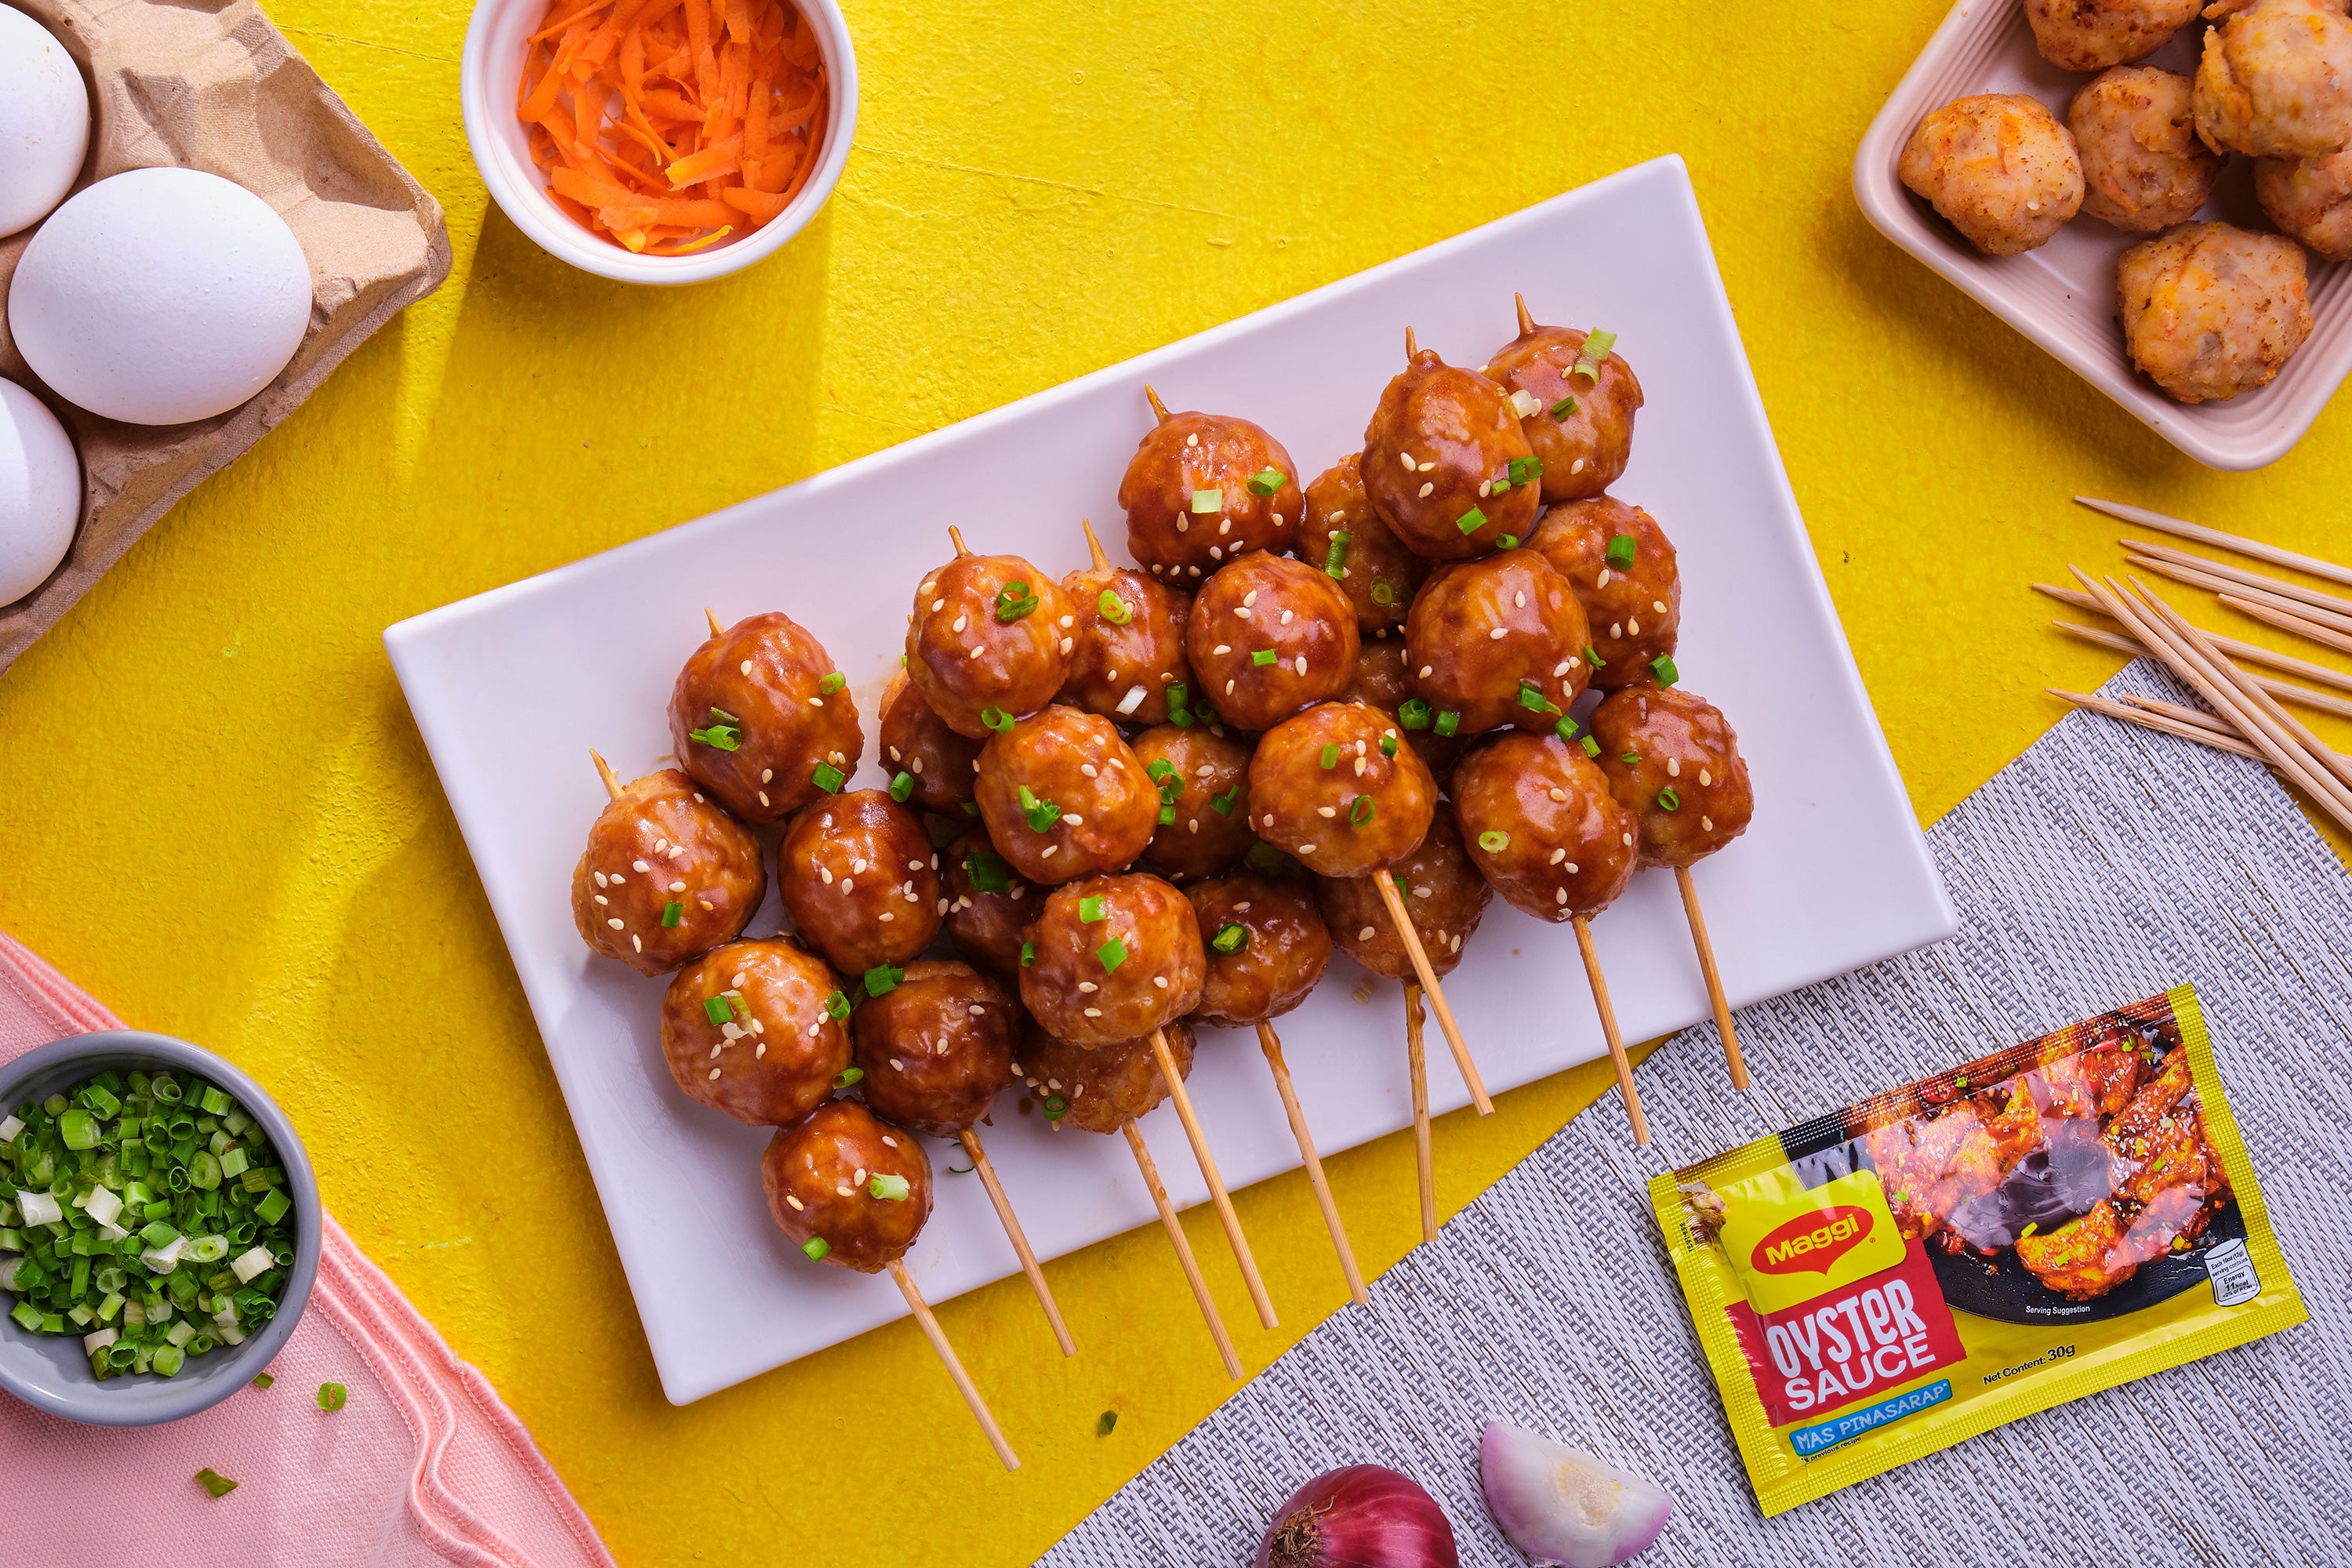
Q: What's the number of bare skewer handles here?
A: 9